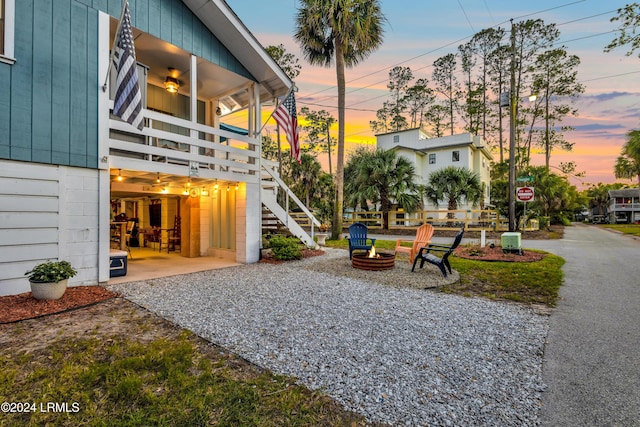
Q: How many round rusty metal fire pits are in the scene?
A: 1